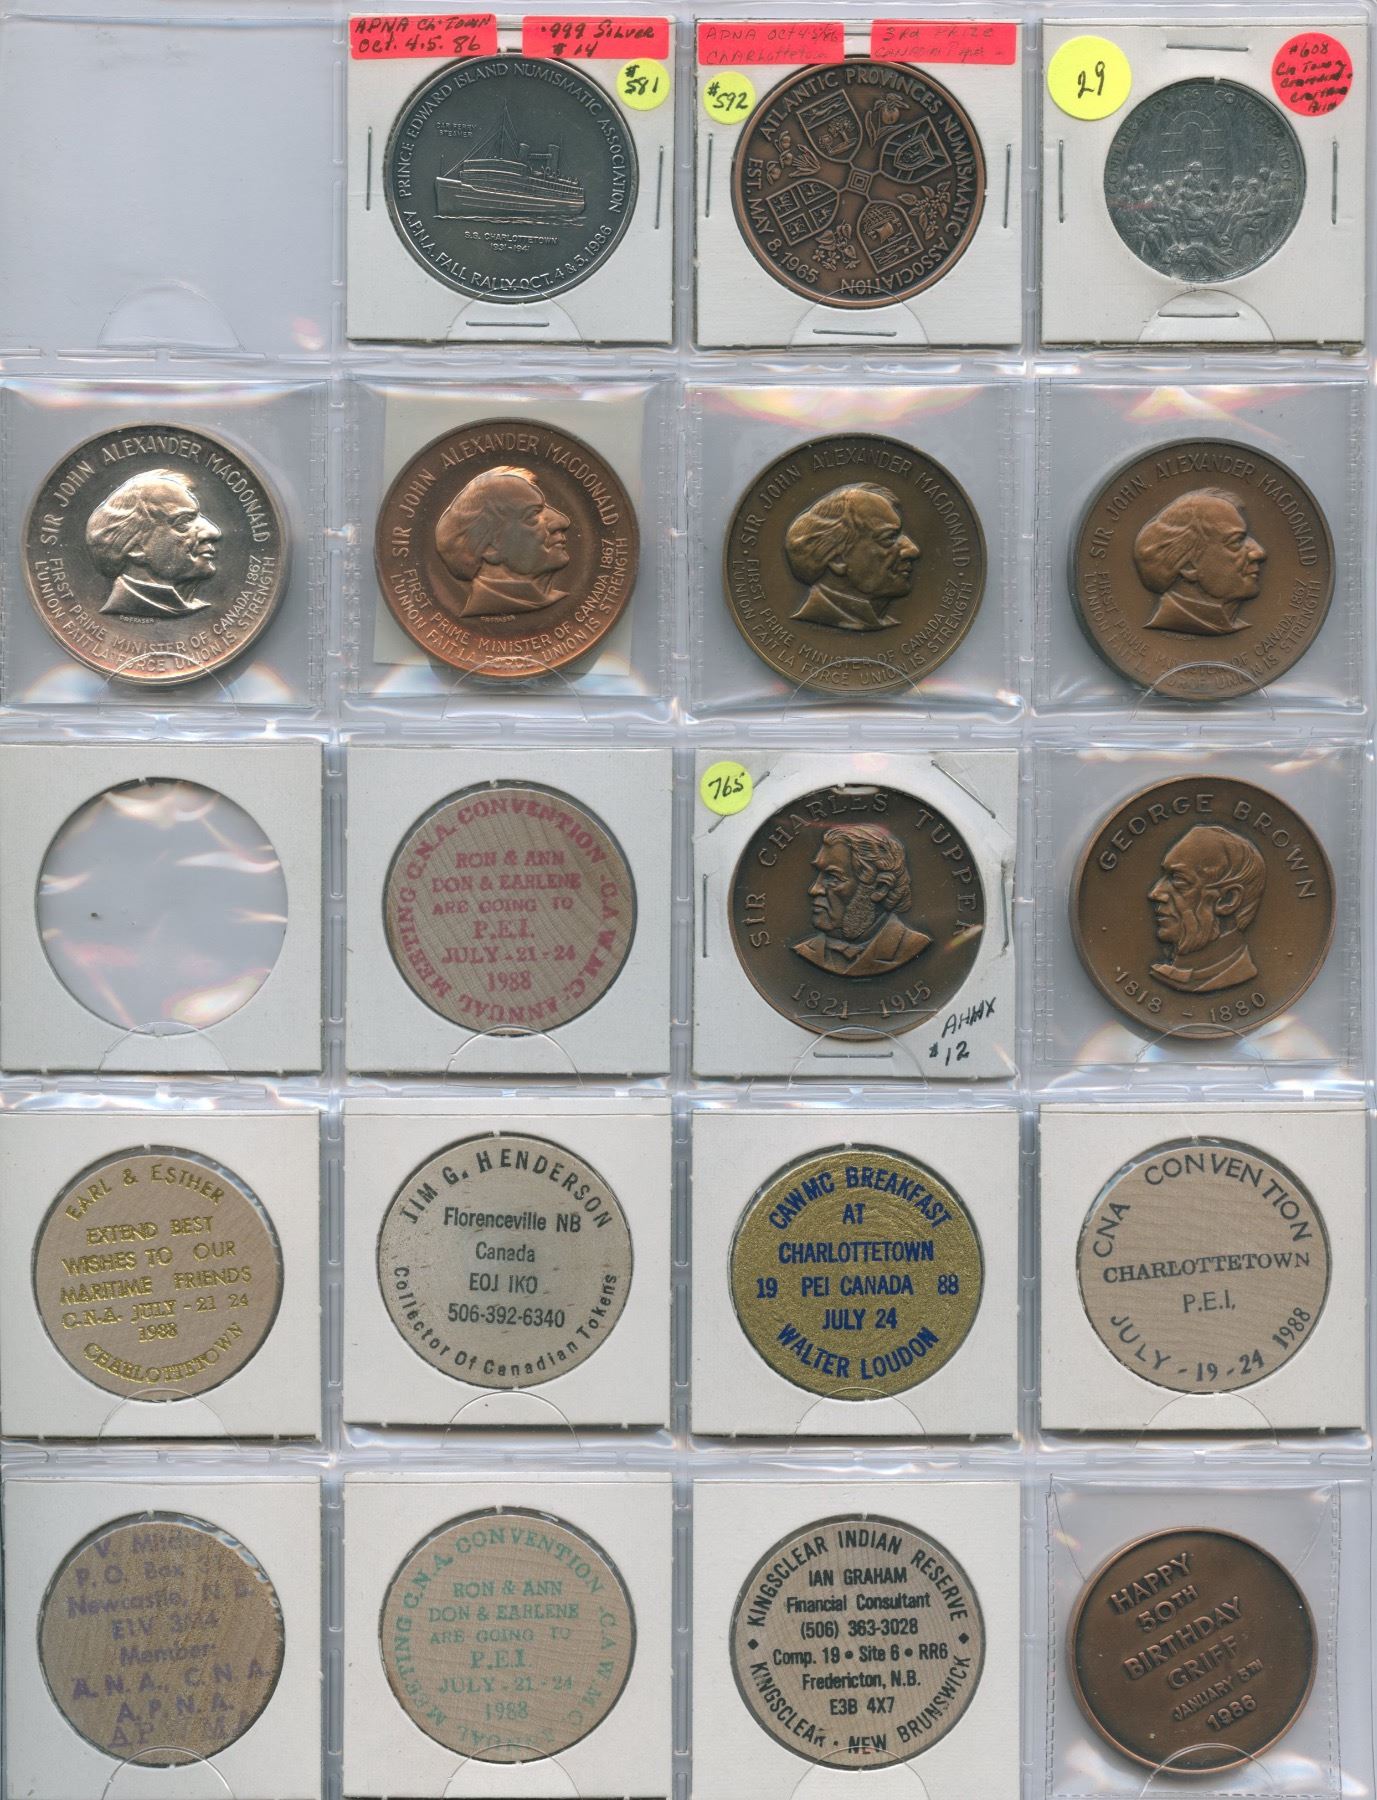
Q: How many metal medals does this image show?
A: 10